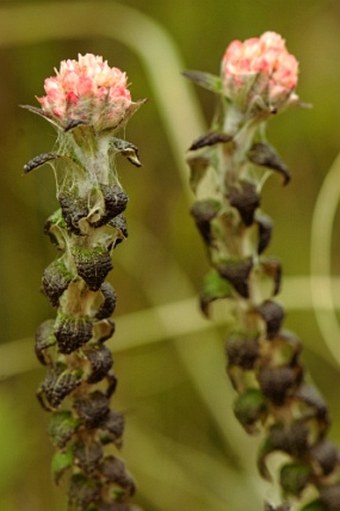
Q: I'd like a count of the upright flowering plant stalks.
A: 2